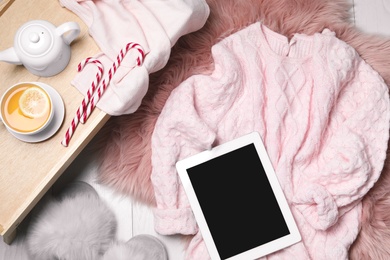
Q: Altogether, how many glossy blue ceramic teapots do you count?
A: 0